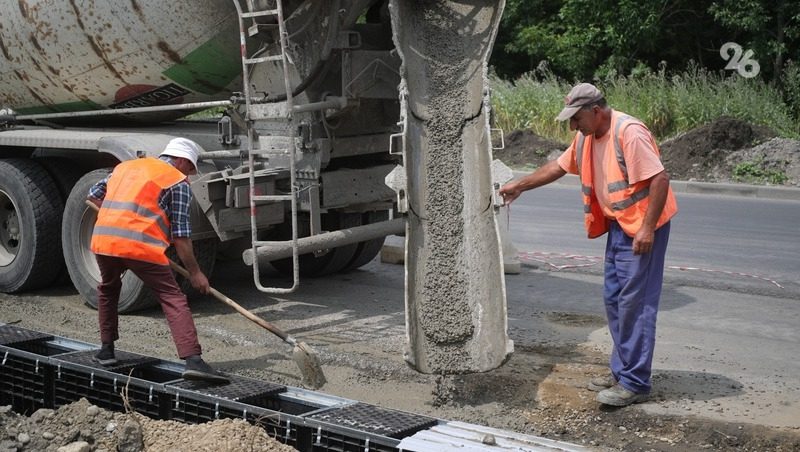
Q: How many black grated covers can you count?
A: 4